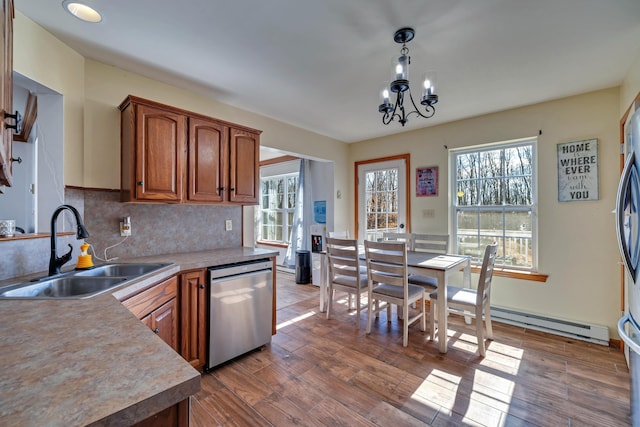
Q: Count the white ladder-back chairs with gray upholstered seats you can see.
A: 6